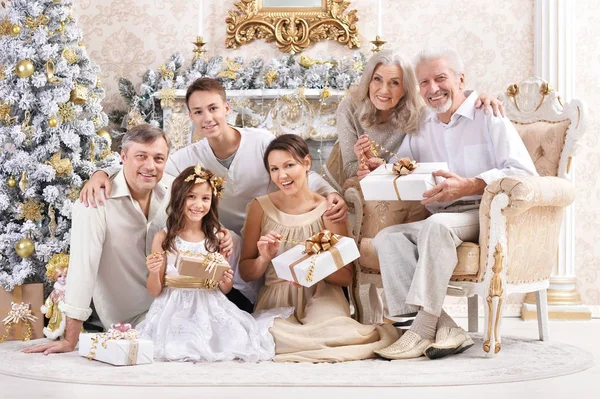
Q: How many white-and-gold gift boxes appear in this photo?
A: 3